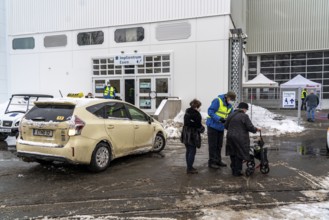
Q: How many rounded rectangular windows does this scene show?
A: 5